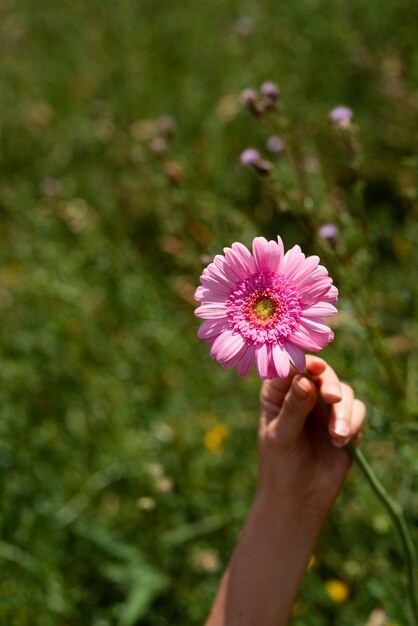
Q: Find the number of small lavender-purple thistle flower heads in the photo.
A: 6